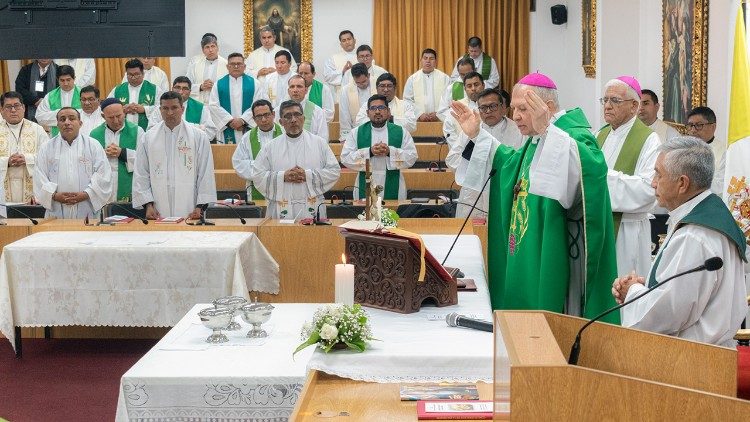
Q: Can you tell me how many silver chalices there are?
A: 3